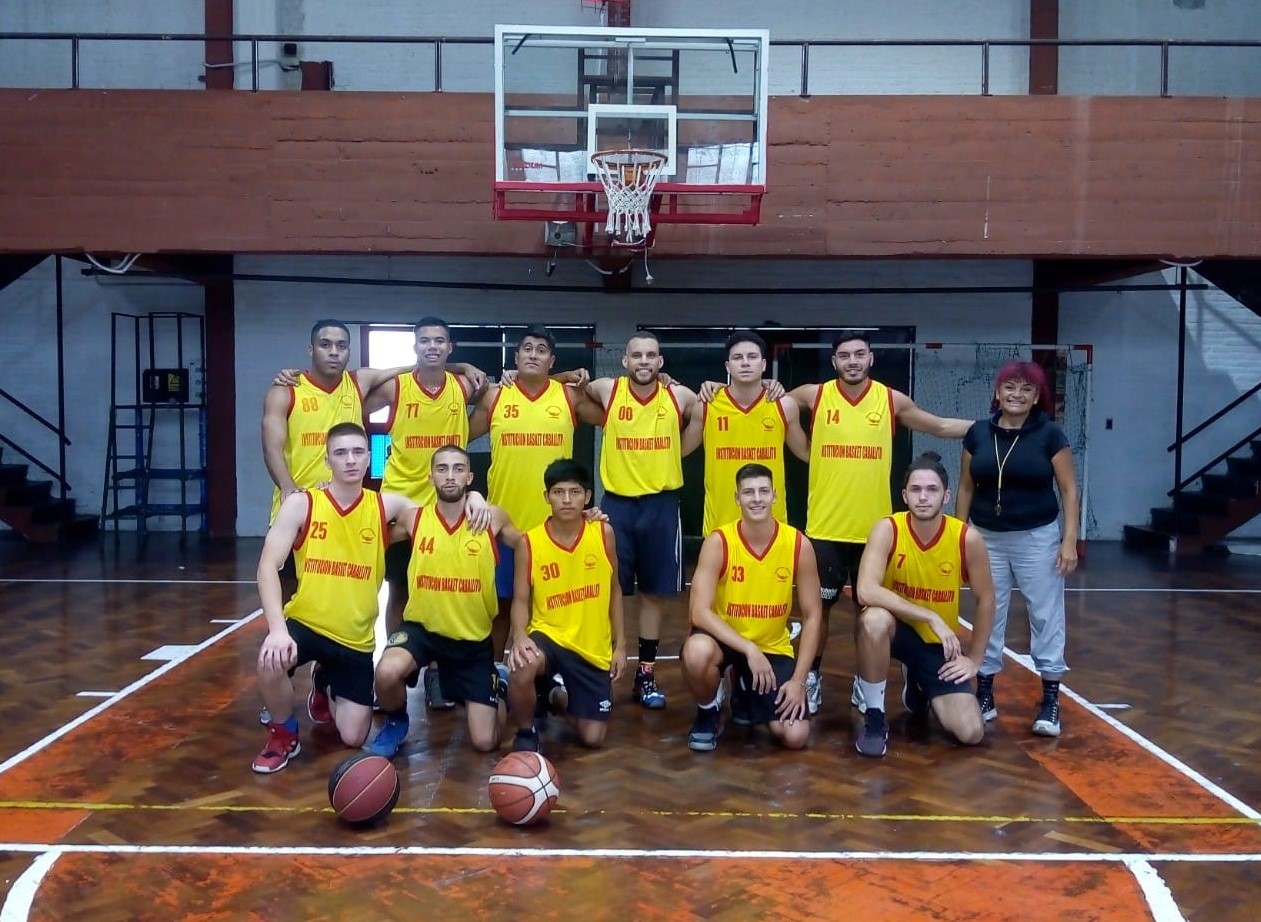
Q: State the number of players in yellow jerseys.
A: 11